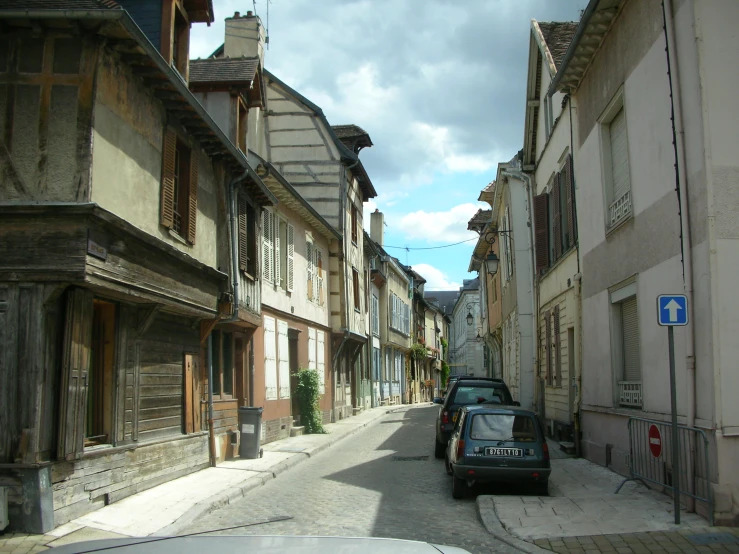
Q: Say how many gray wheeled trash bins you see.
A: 1